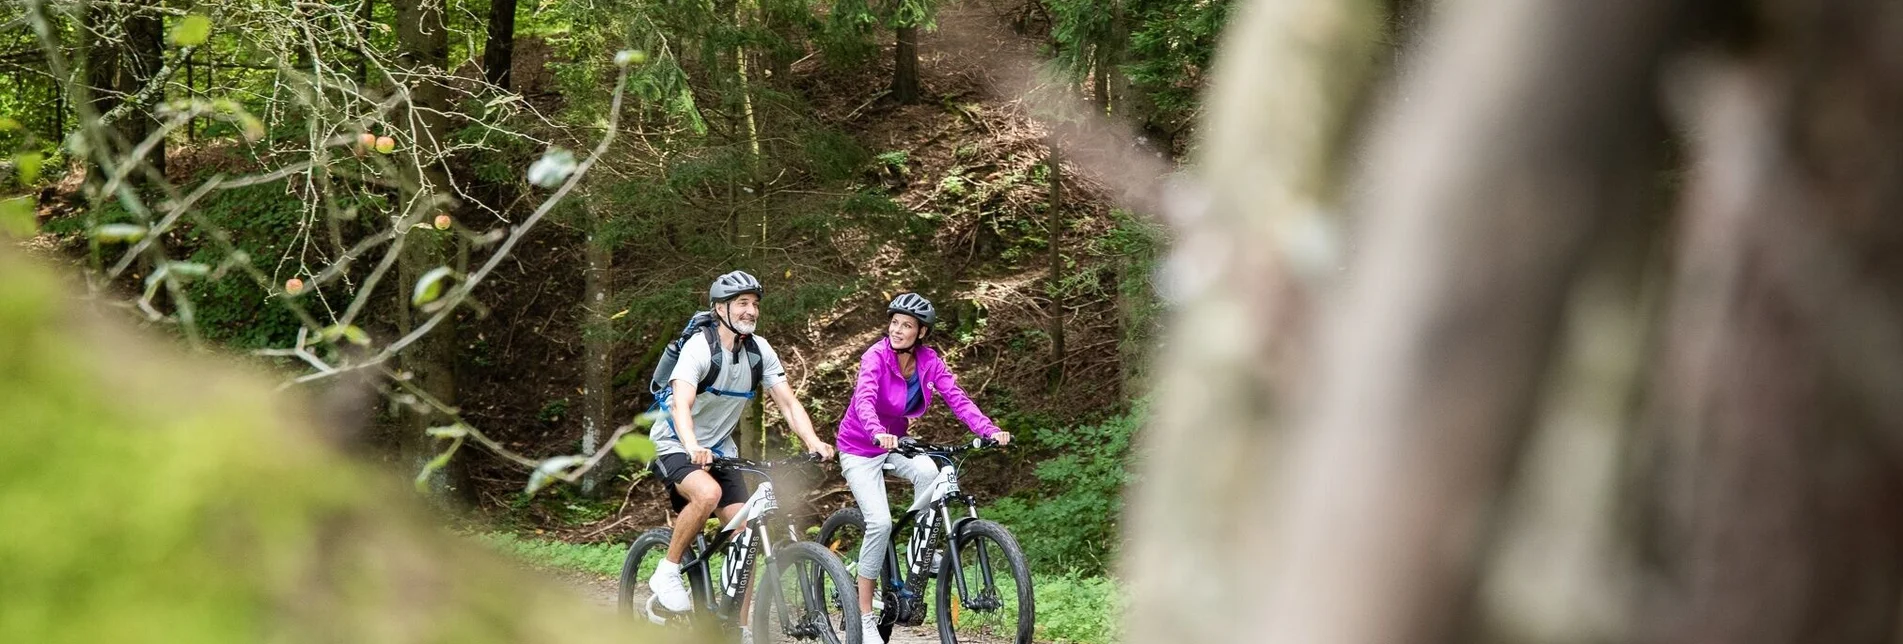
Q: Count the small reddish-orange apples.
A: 4